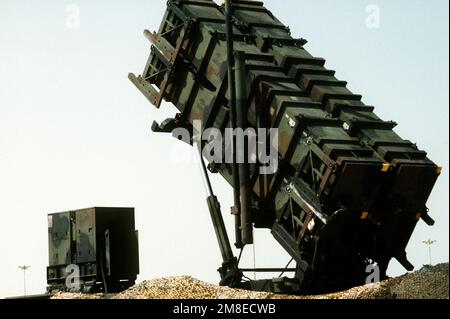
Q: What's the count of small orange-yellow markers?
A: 4